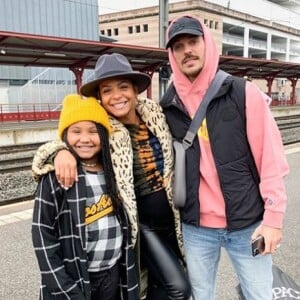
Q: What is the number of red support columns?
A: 4